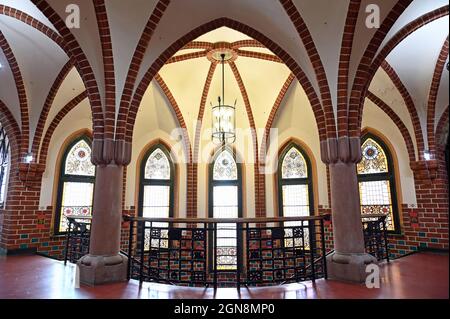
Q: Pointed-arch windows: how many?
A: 5